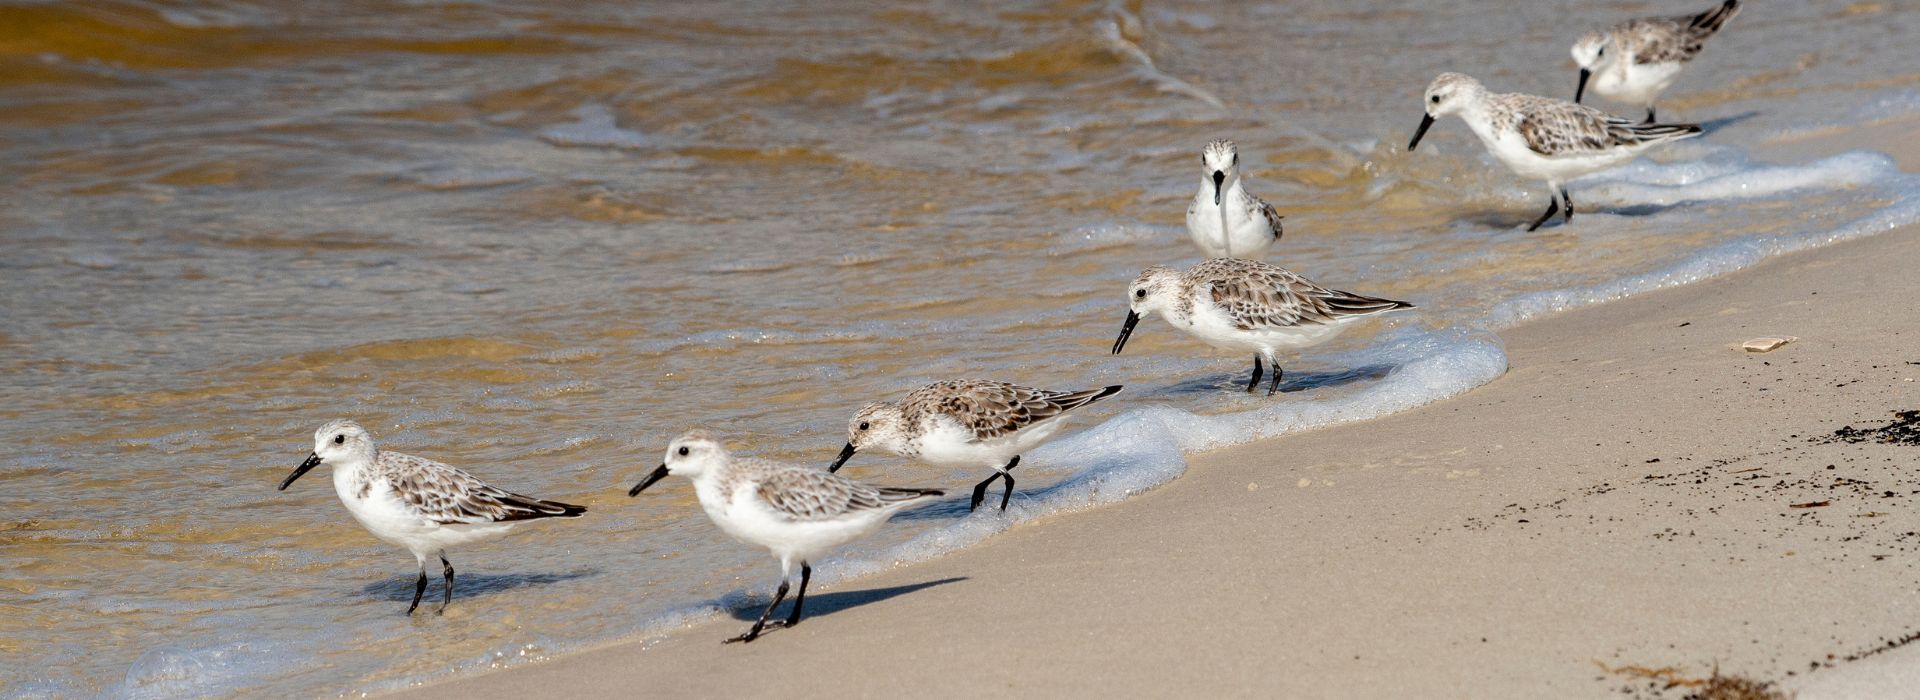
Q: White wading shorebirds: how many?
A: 7